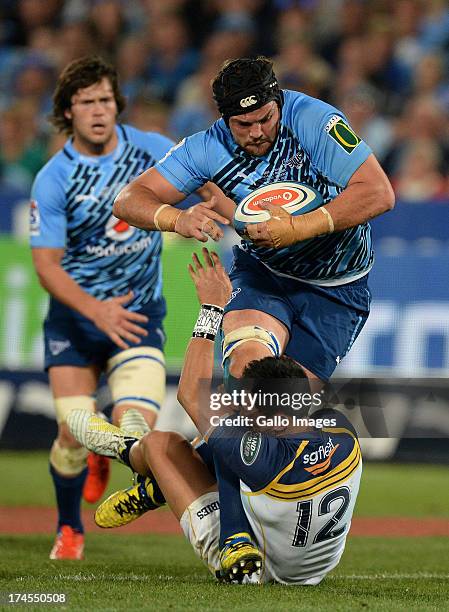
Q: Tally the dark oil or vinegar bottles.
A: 0